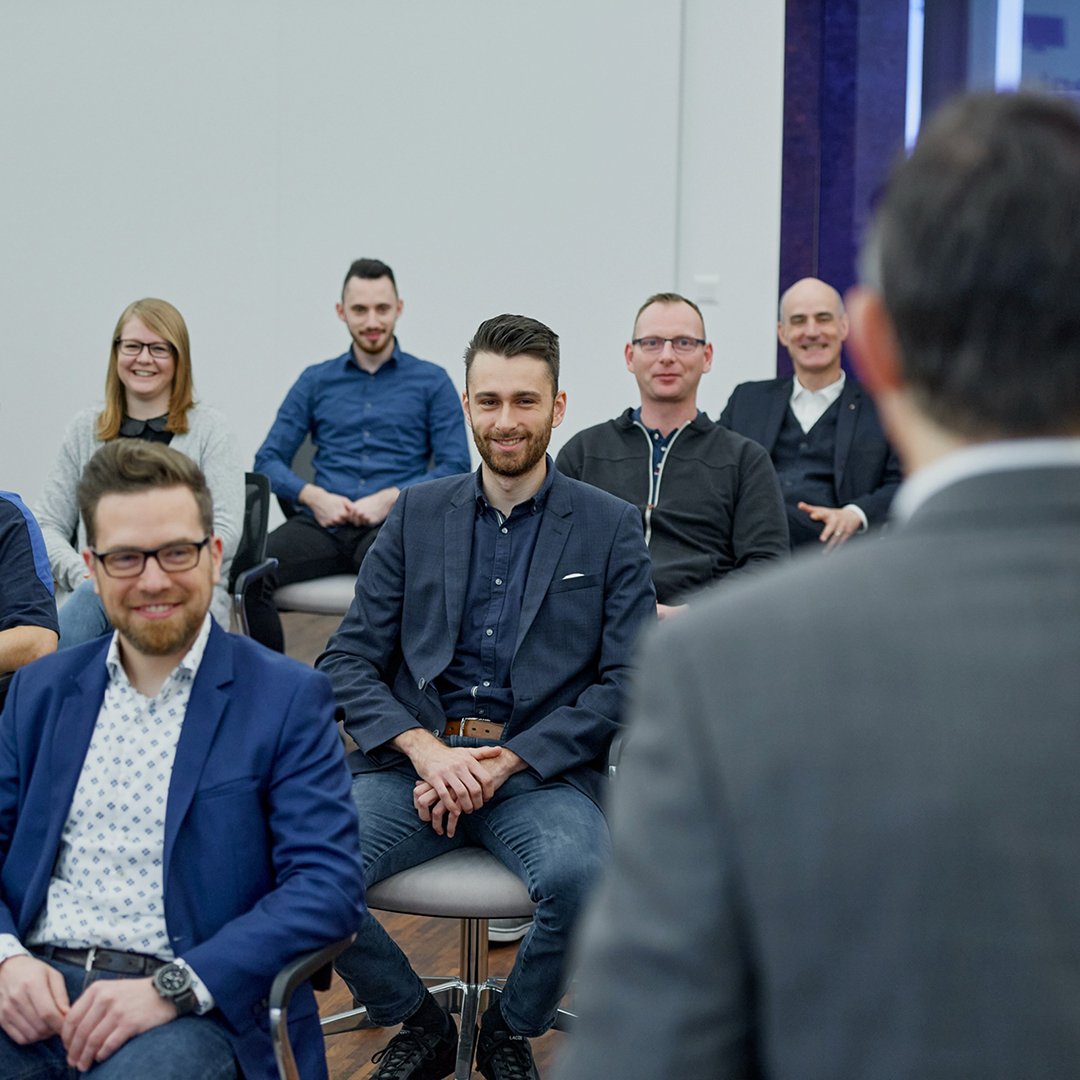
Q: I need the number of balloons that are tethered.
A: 0